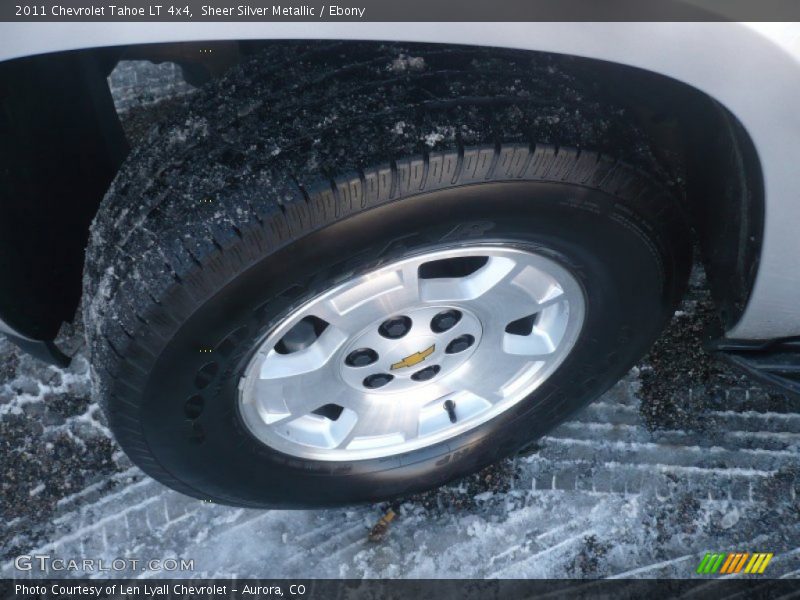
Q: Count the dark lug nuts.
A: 6